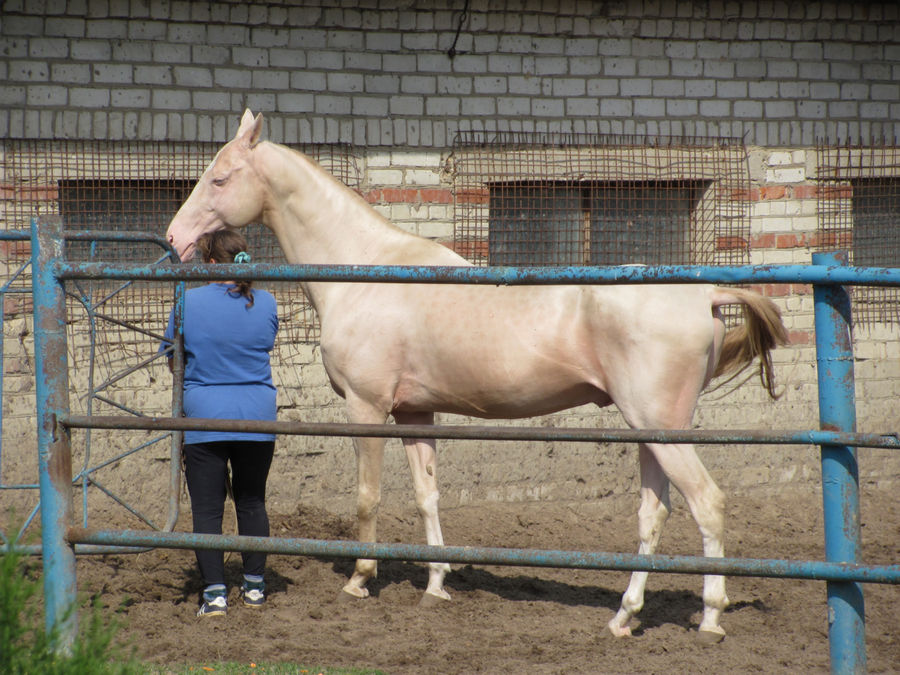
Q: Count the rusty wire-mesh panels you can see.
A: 3